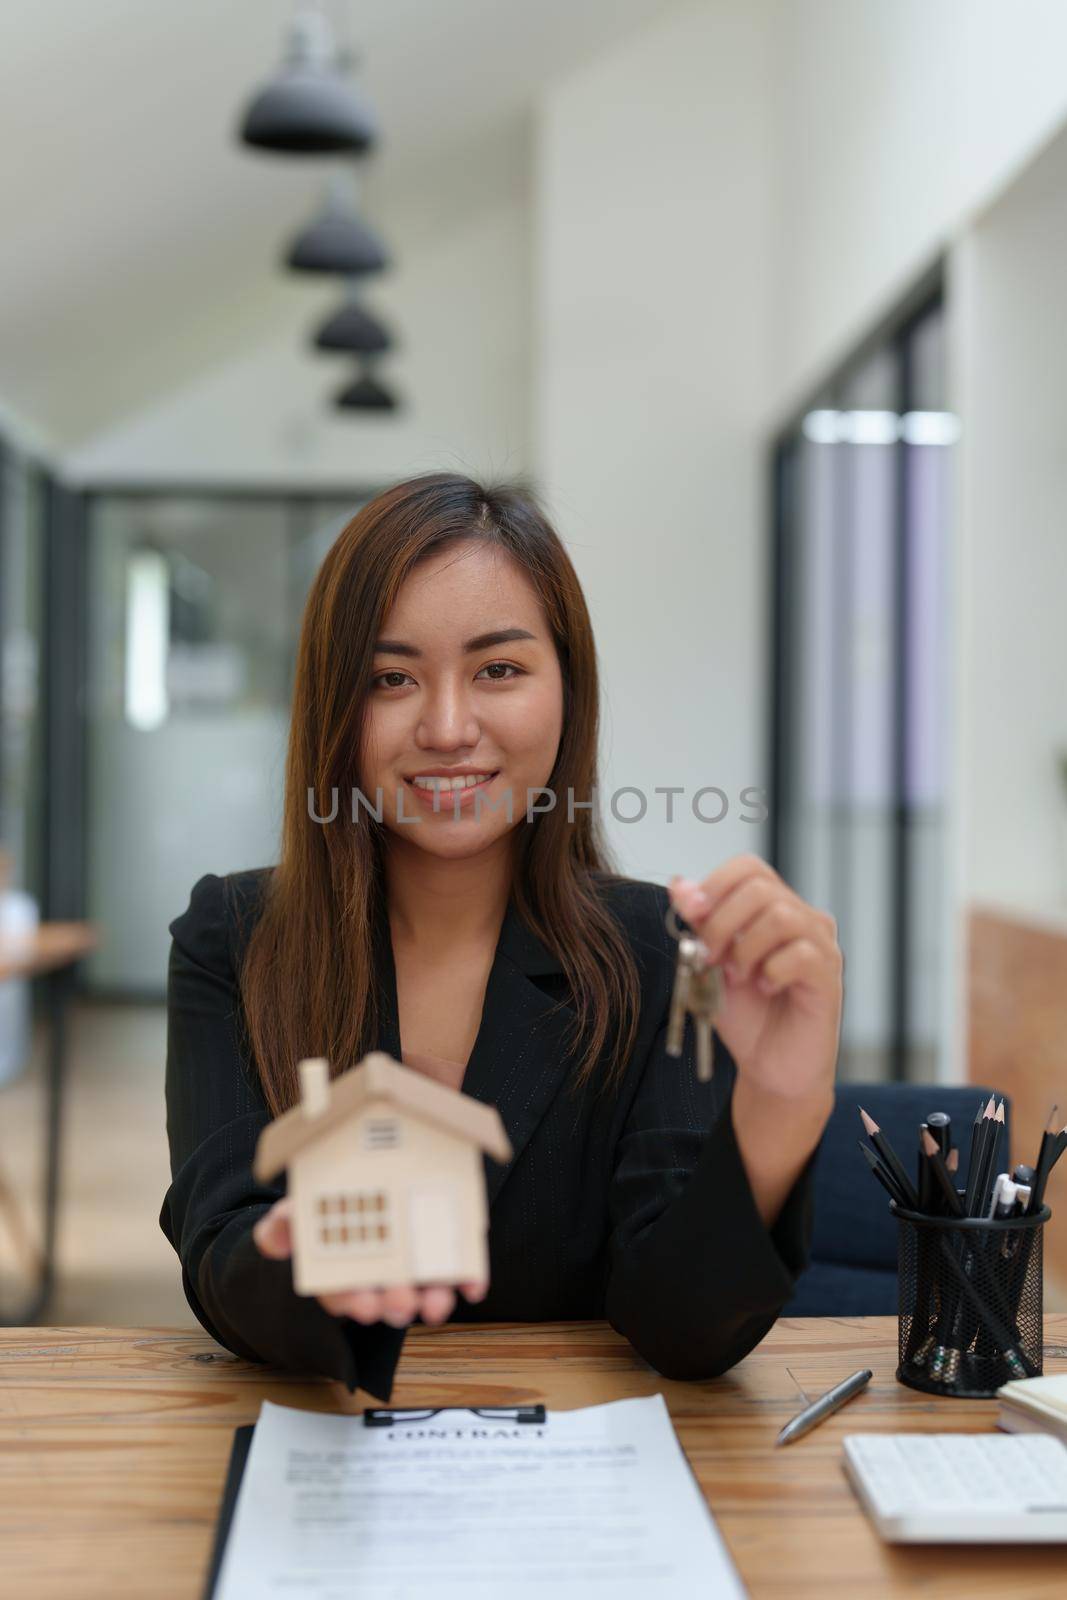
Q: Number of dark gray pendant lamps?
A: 4